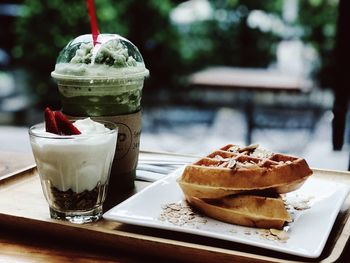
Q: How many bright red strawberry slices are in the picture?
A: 2